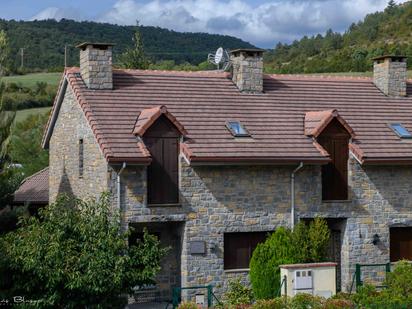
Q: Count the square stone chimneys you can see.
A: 3